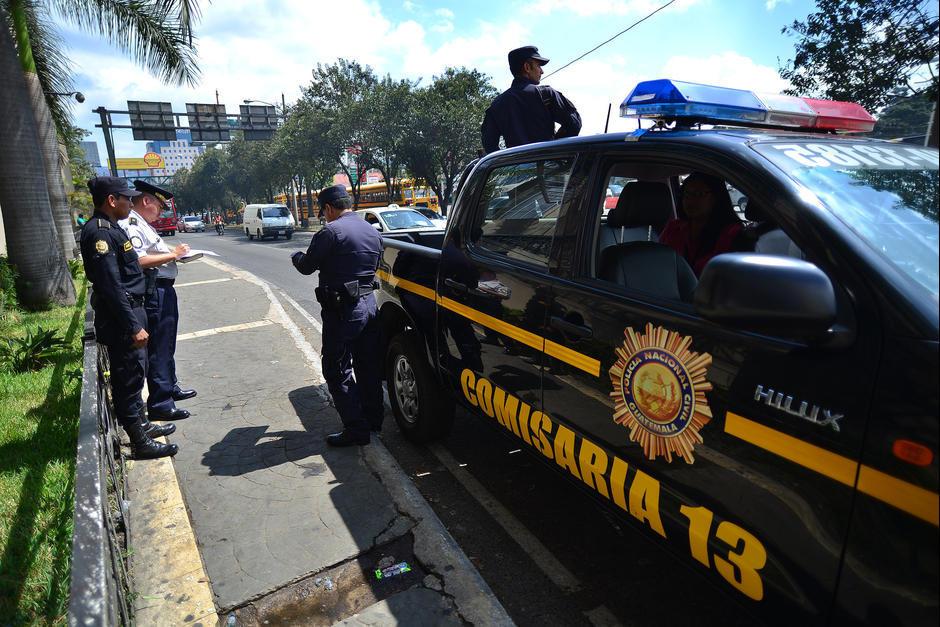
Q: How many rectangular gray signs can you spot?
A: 3